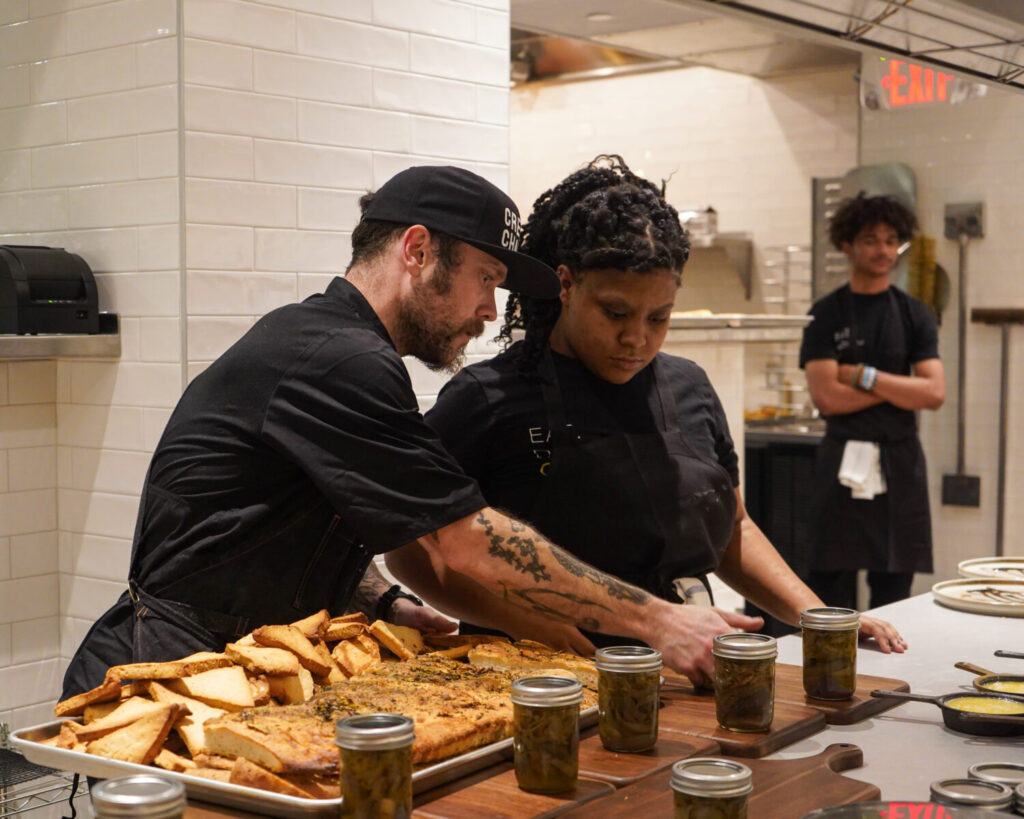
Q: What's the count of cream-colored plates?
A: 2